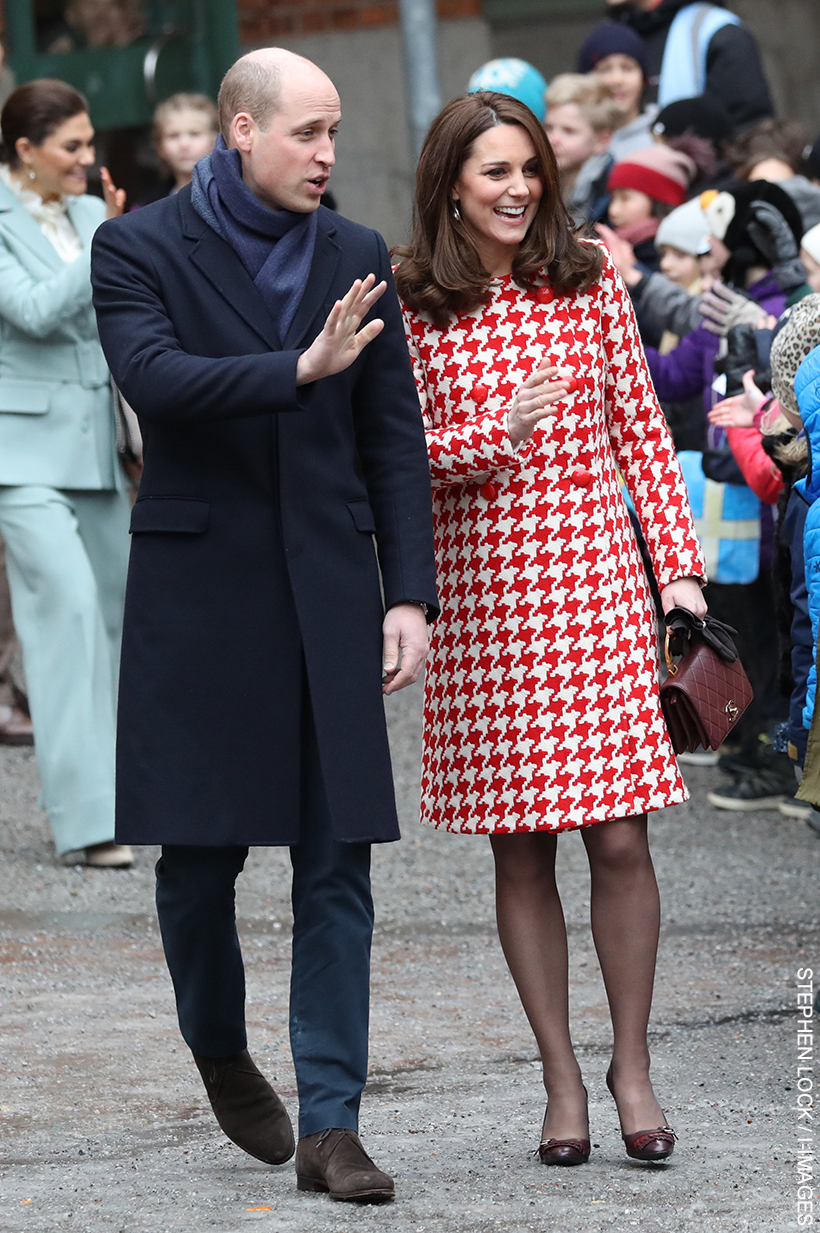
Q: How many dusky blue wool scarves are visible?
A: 1